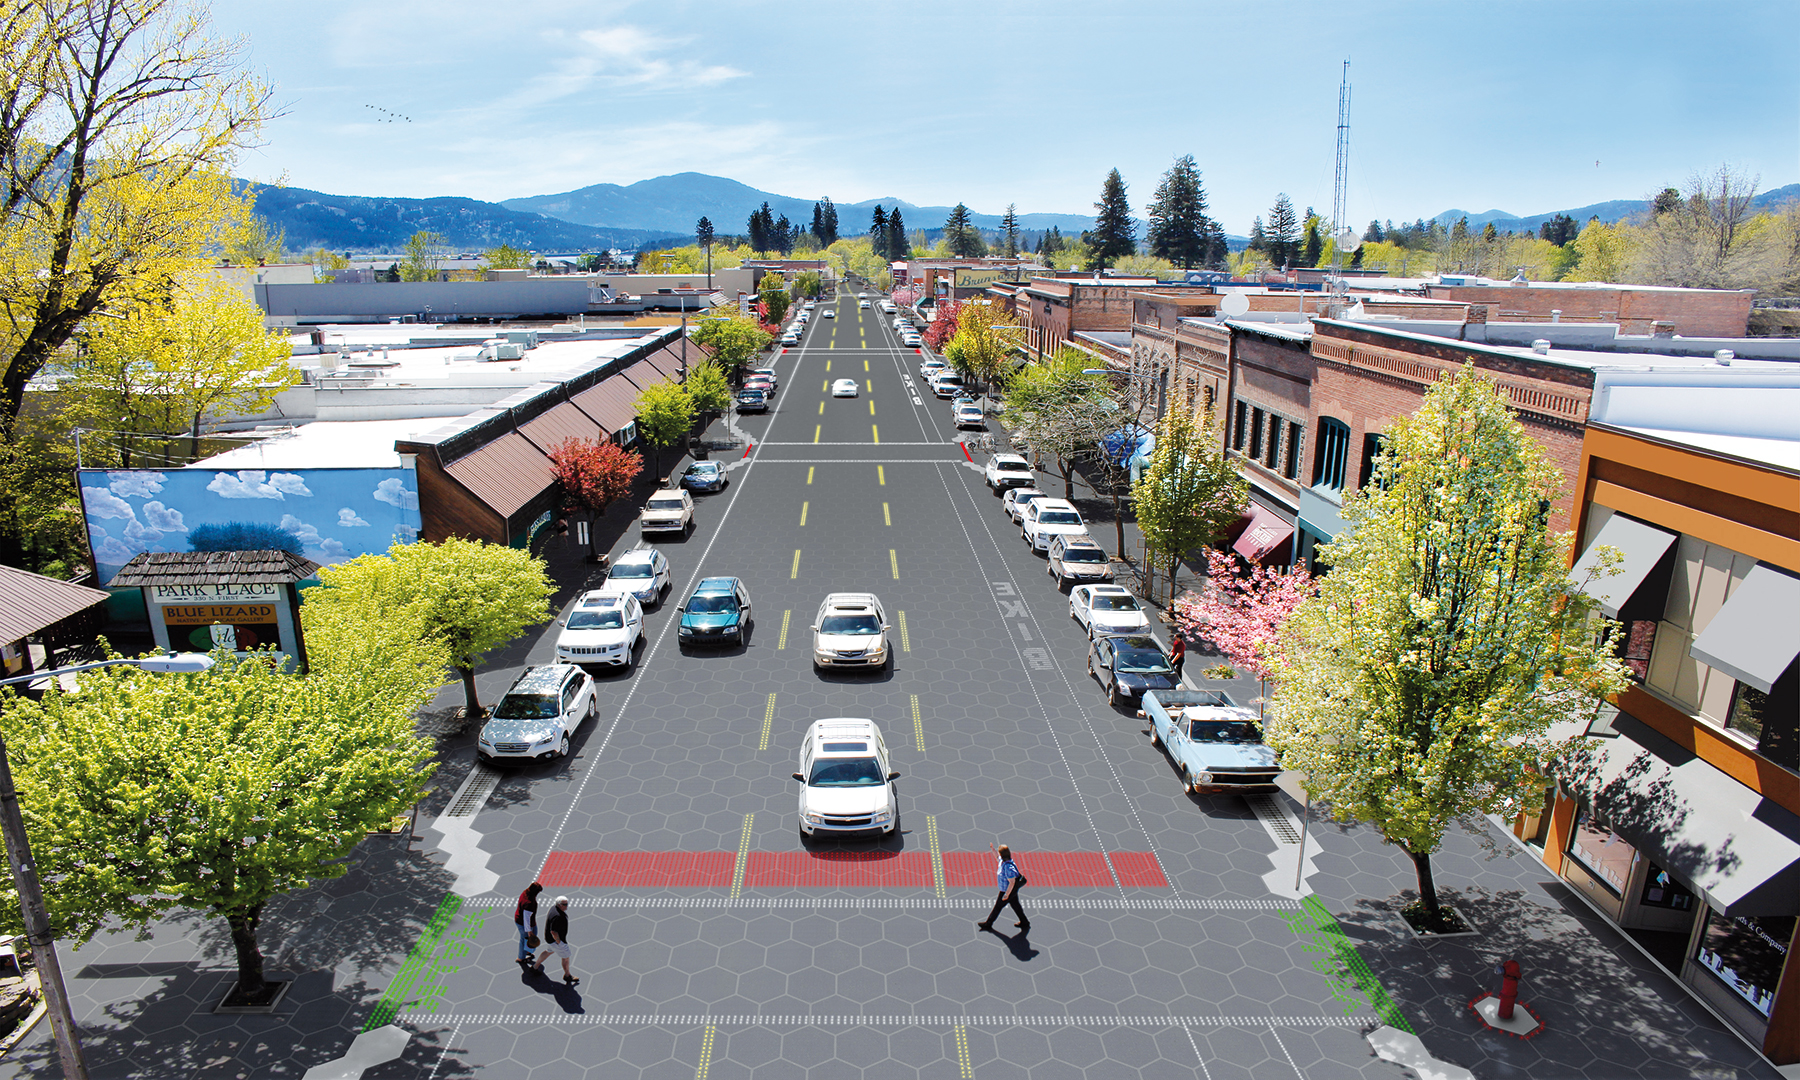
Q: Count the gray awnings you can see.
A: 3